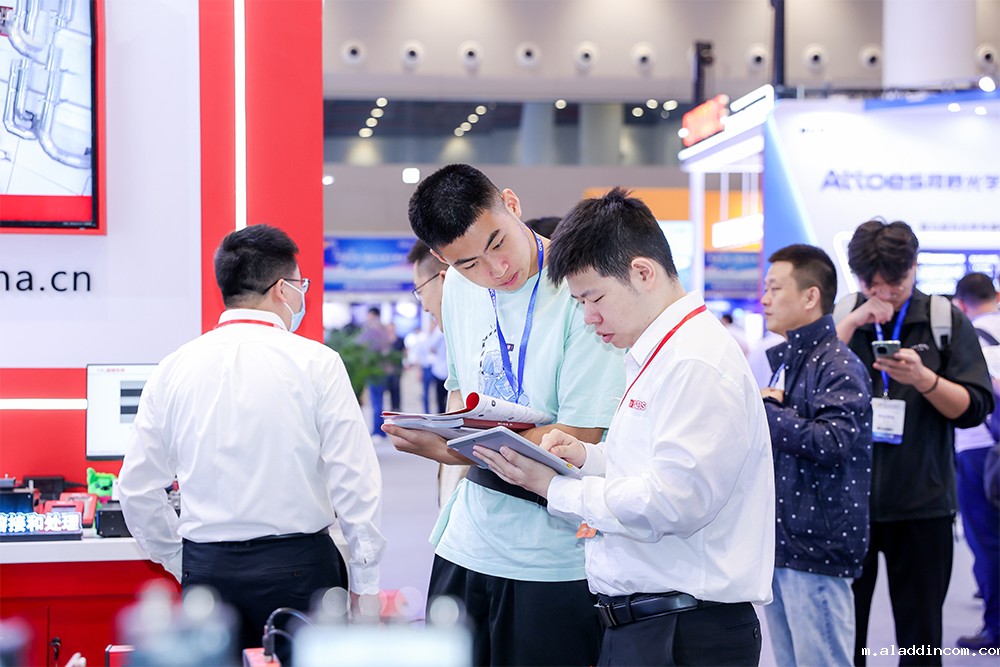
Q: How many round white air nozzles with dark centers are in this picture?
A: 10